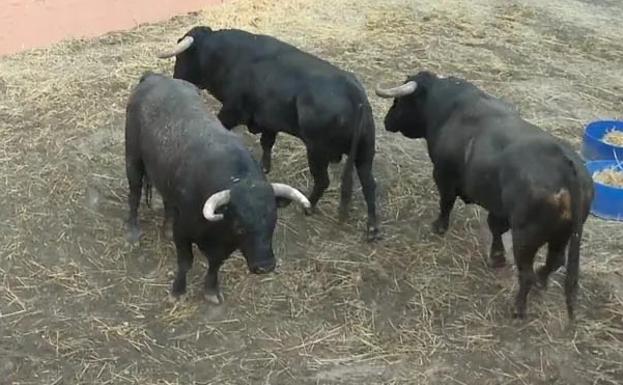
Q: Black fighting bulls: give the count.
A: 3